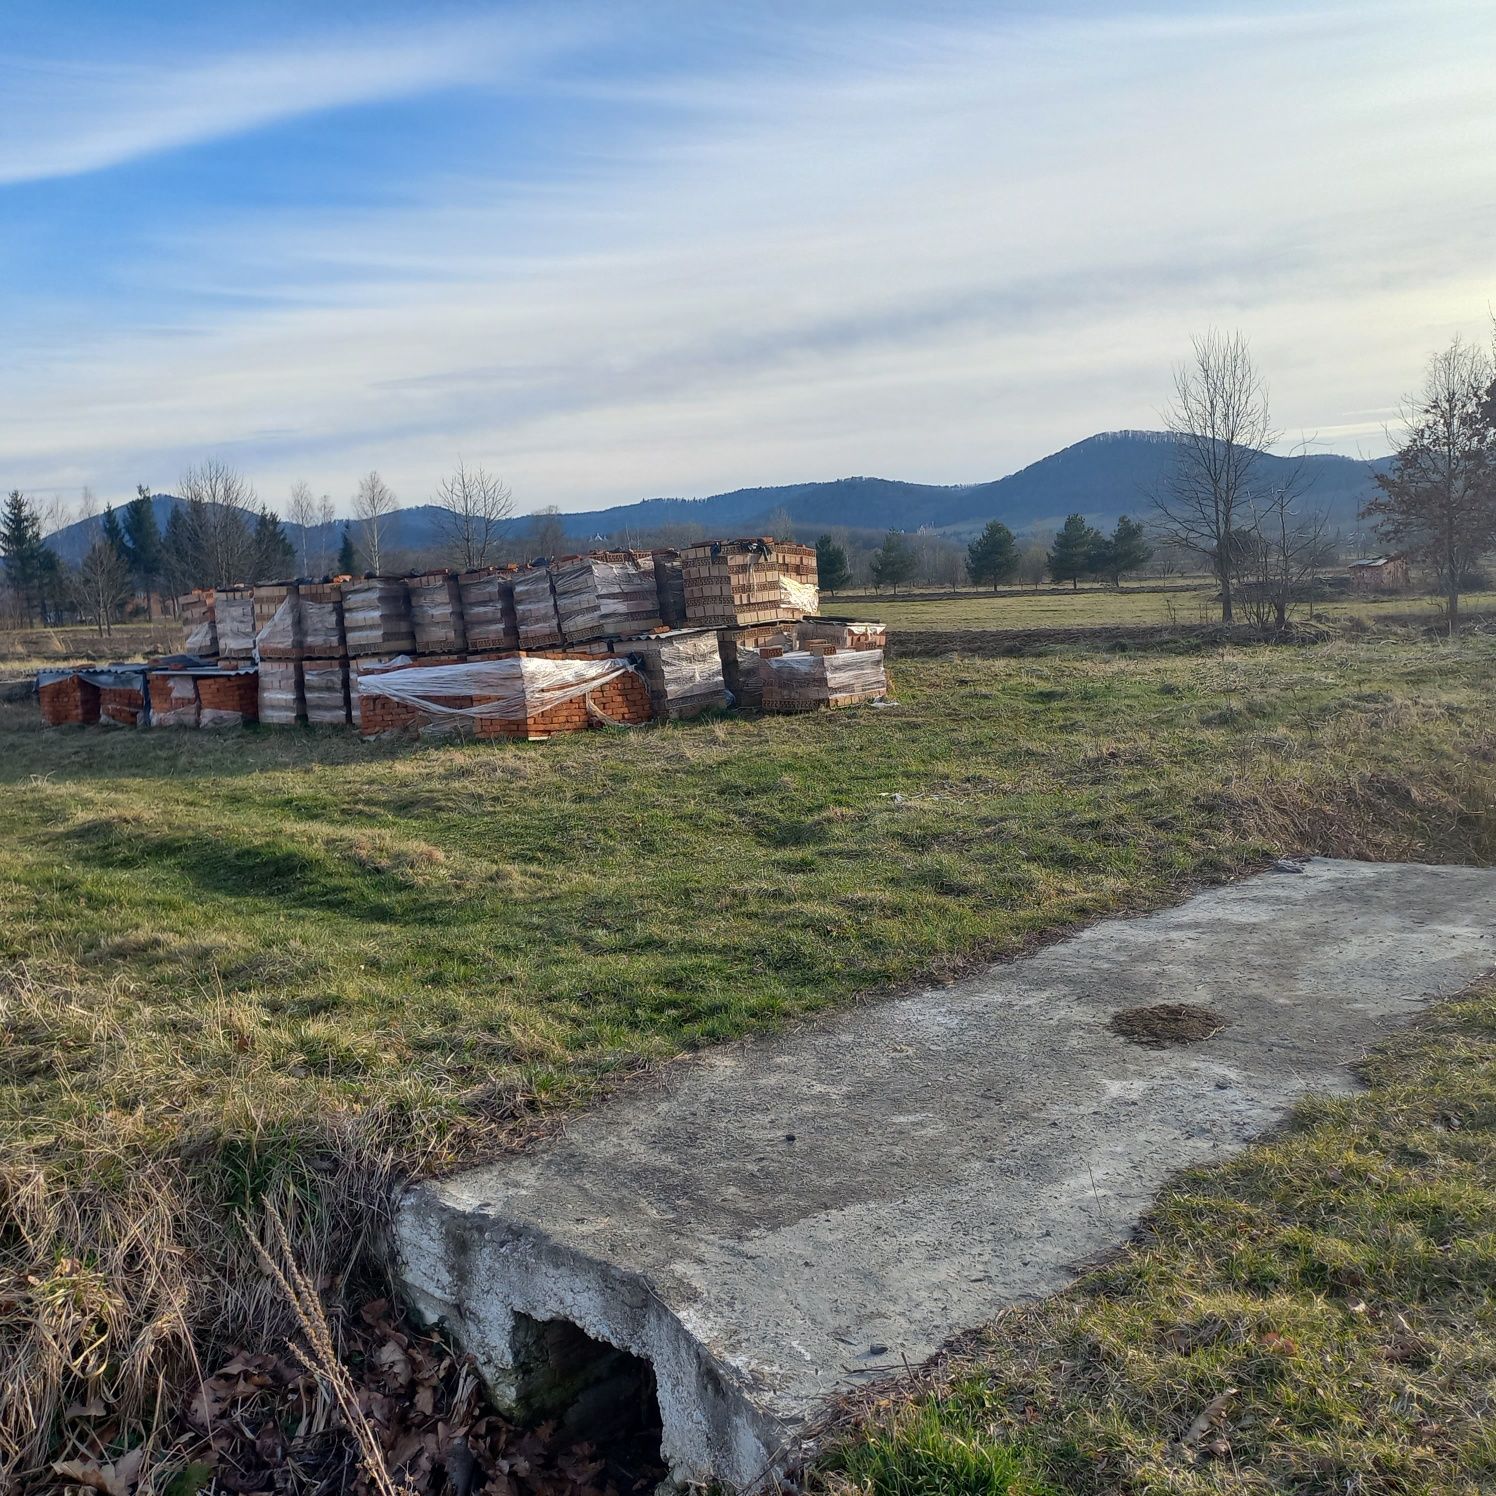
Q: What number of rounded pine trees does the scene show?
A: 5